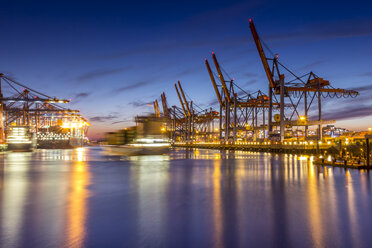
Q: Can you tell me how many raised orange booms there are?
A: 9